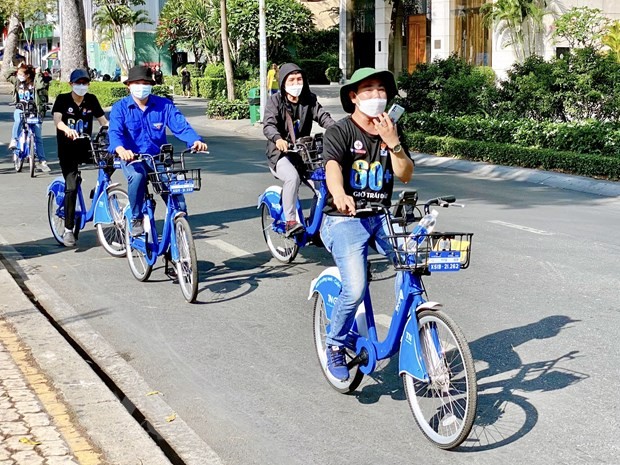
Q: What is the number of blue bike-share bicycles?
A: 5